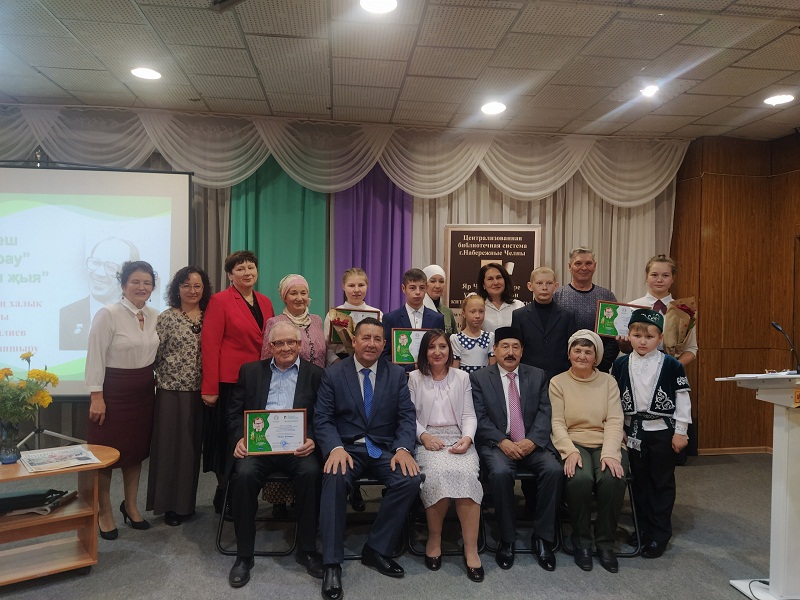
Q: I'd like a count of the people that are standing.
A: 13